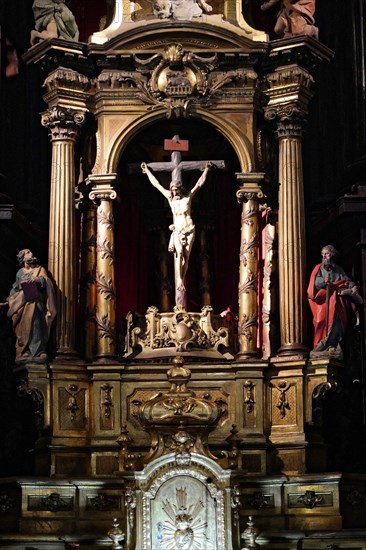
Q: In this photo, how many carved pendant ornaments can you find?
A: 4